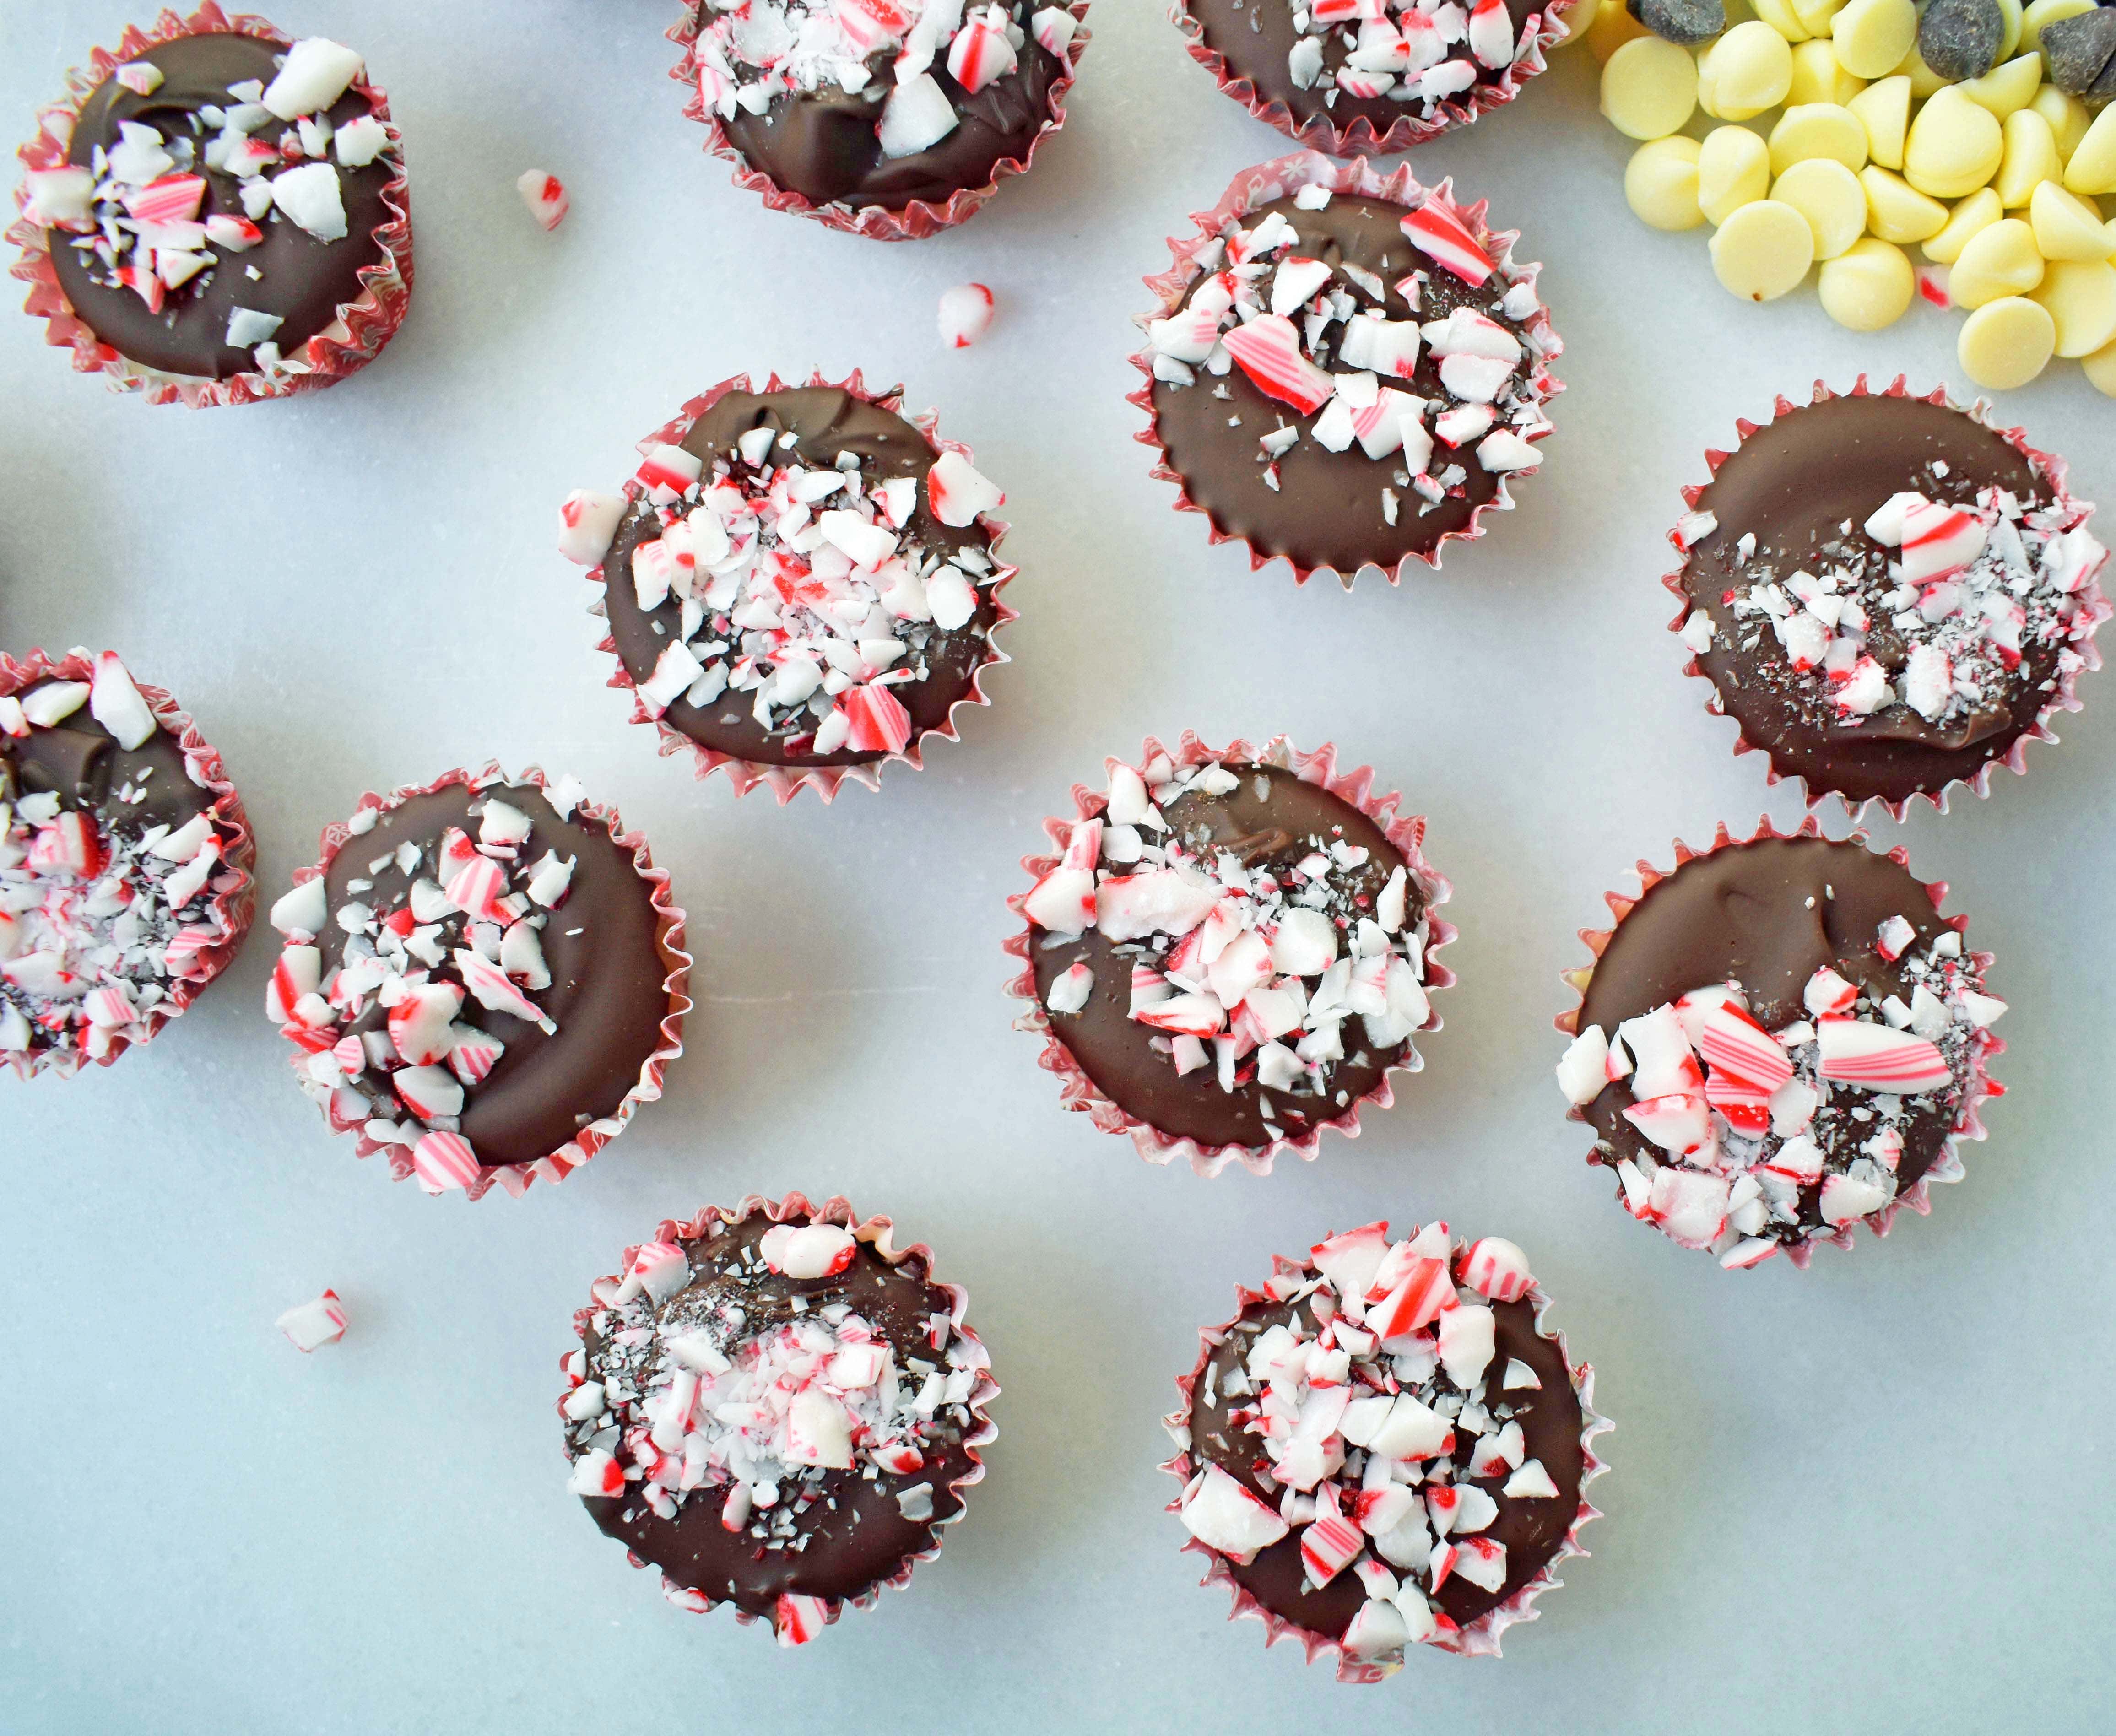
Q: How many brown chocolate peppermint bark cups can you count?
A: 12